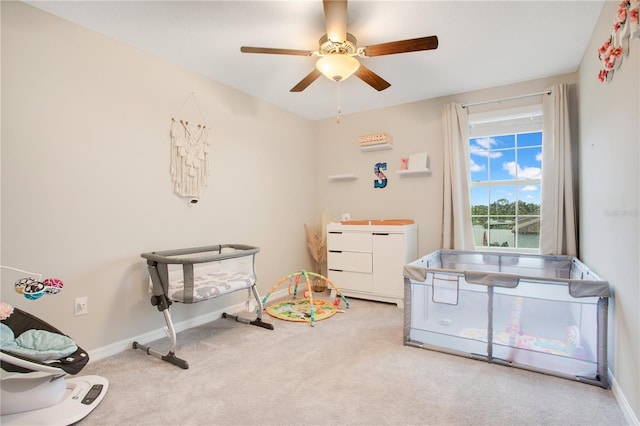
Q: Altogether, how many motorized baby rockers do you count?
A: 1